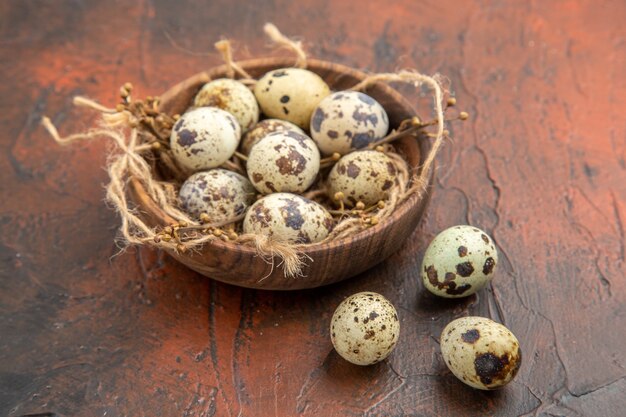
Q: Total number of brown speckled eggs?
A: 12